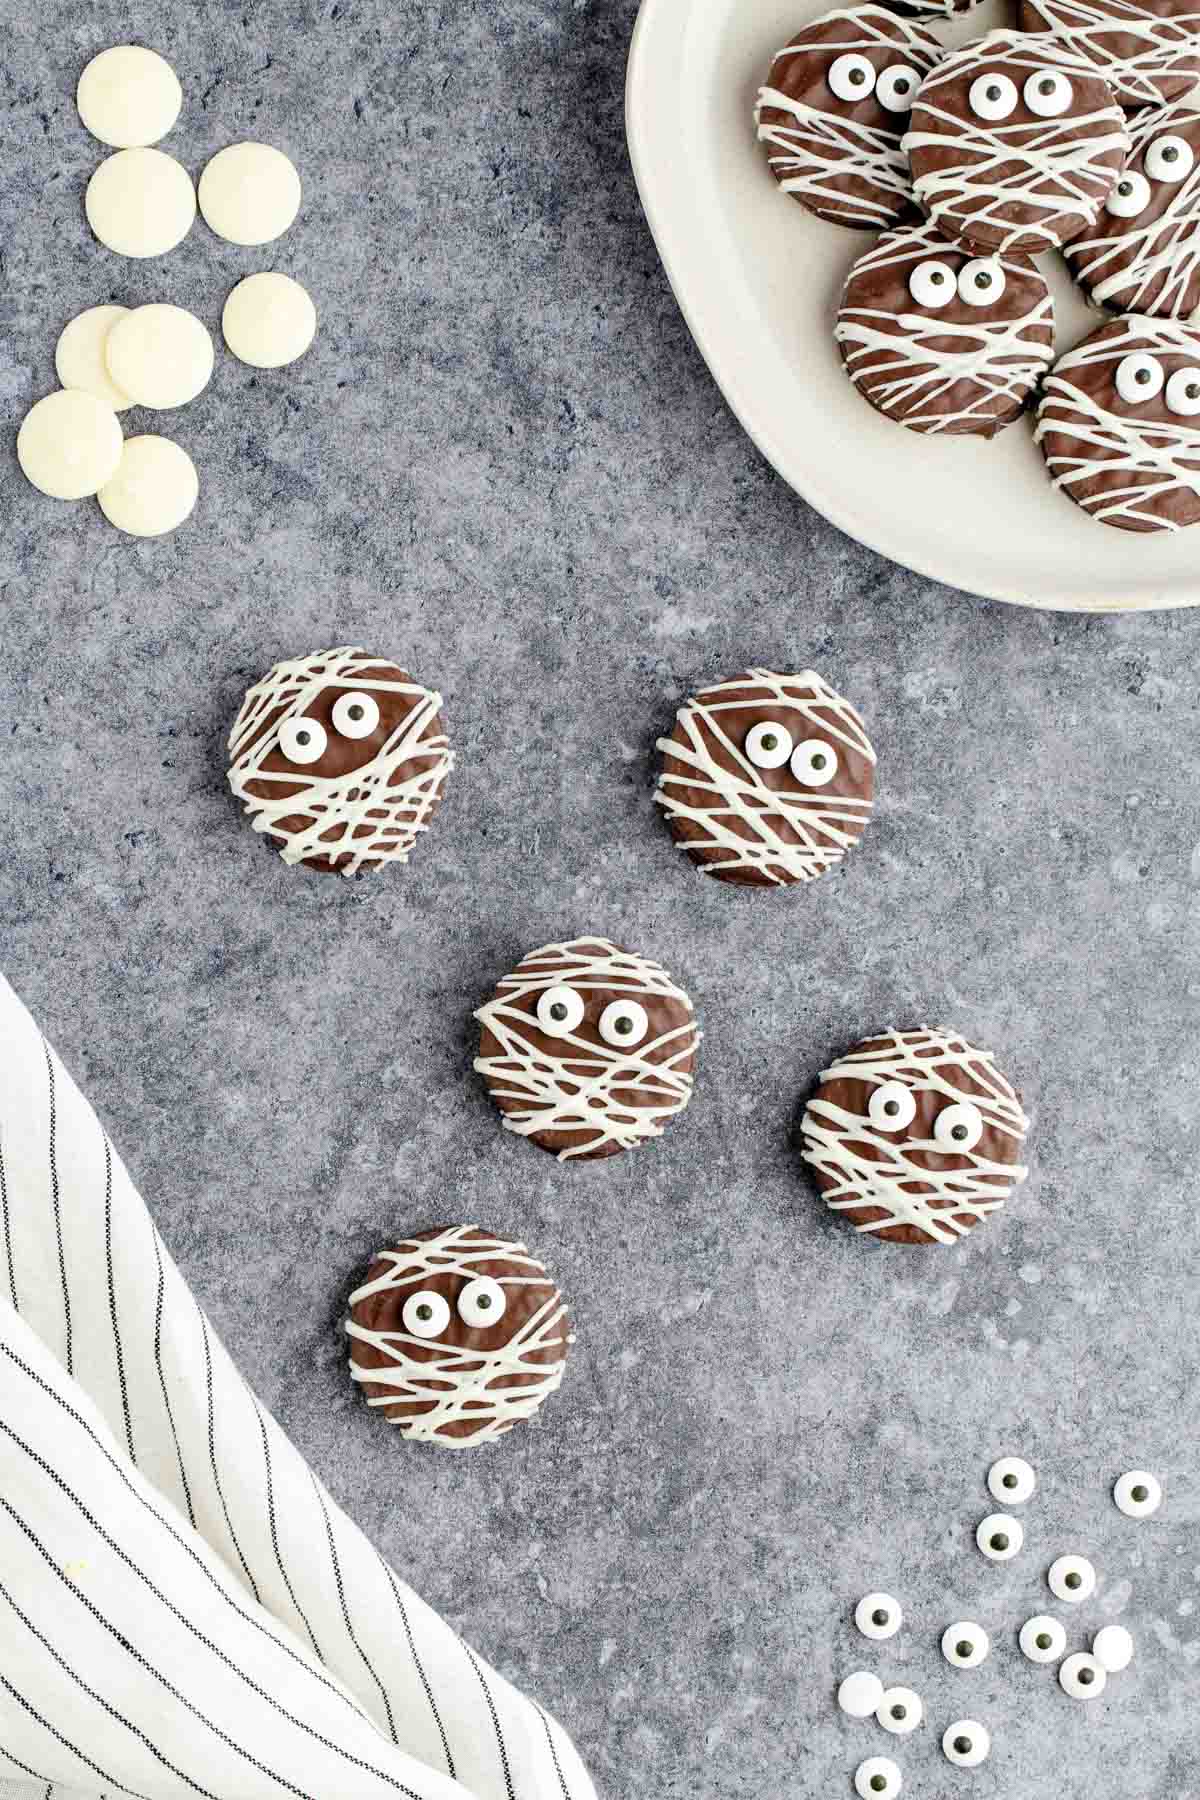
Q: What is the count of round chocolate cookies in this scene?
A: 12